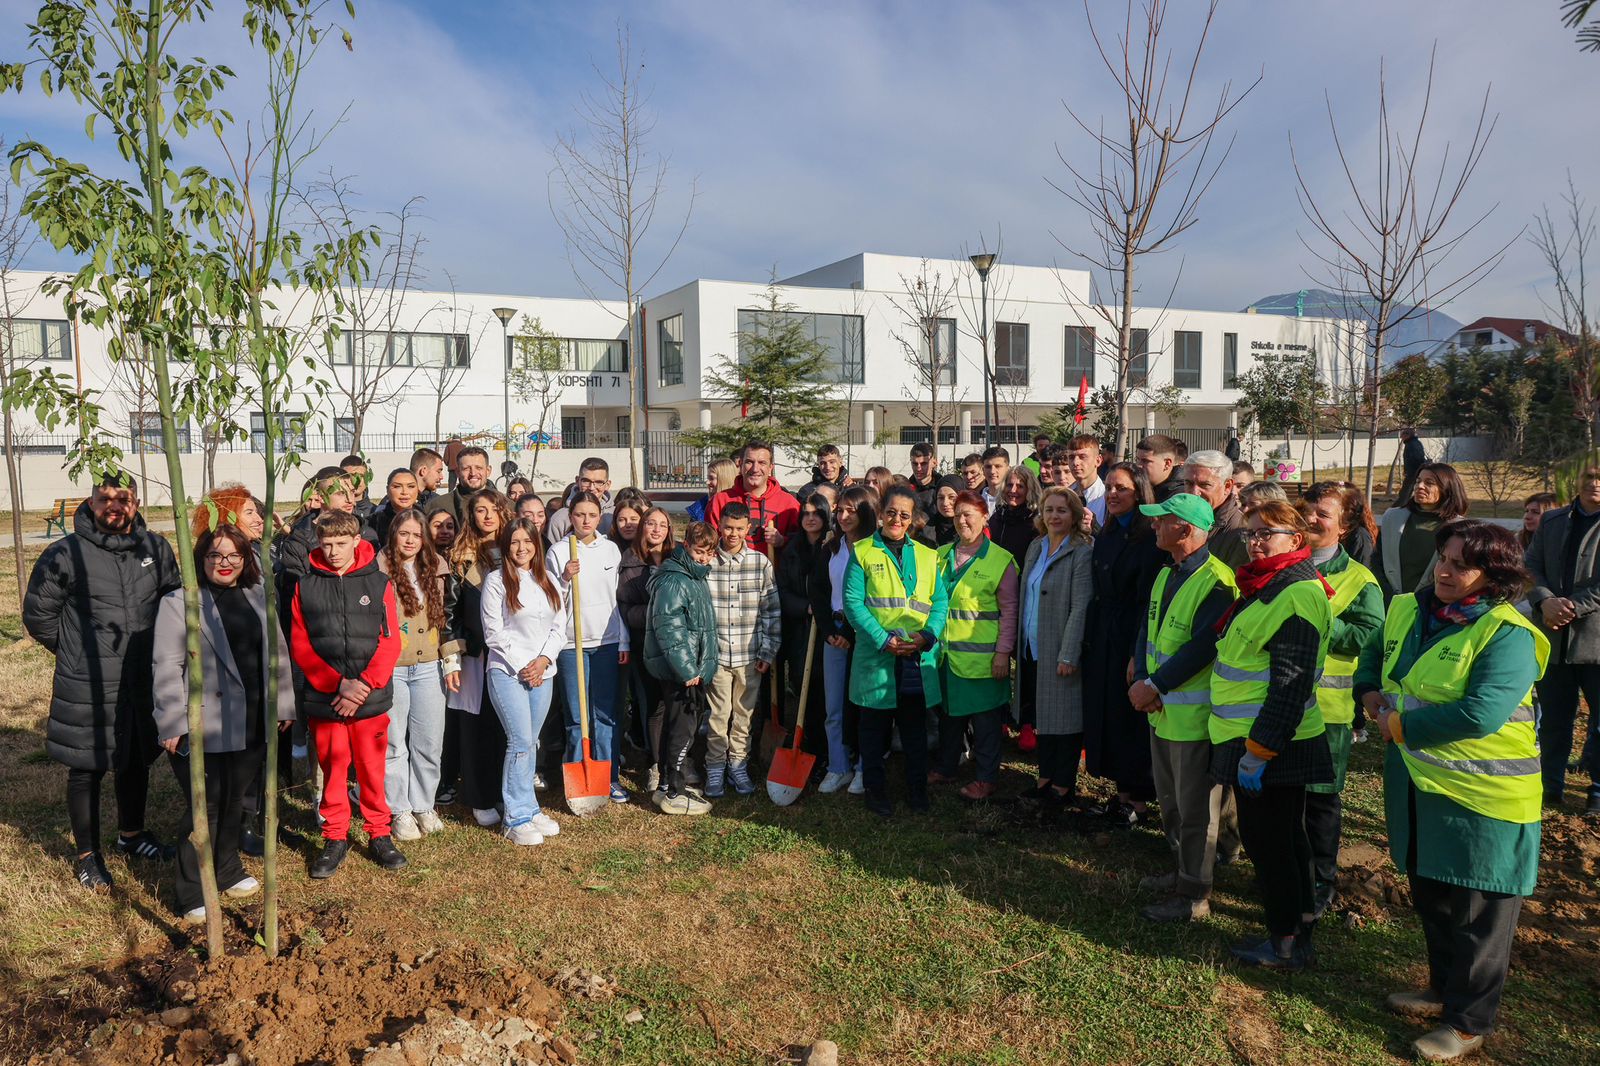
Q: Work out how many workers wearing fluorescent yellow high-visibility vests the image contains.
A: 6